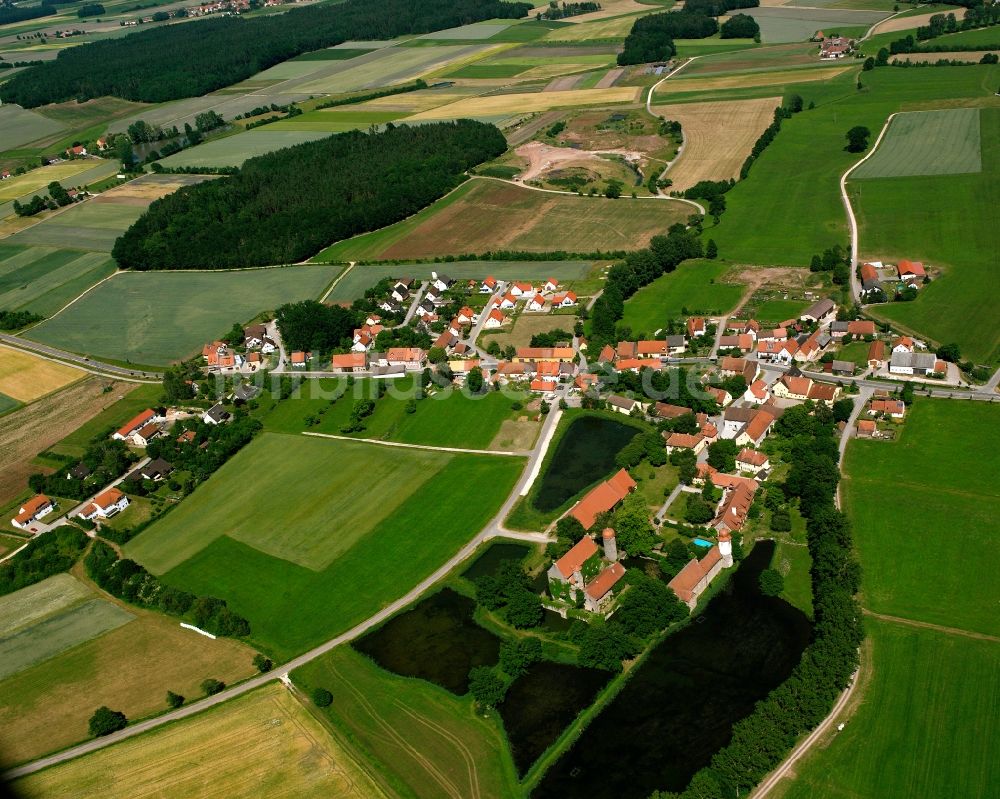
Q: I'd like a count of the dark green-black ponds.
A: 5